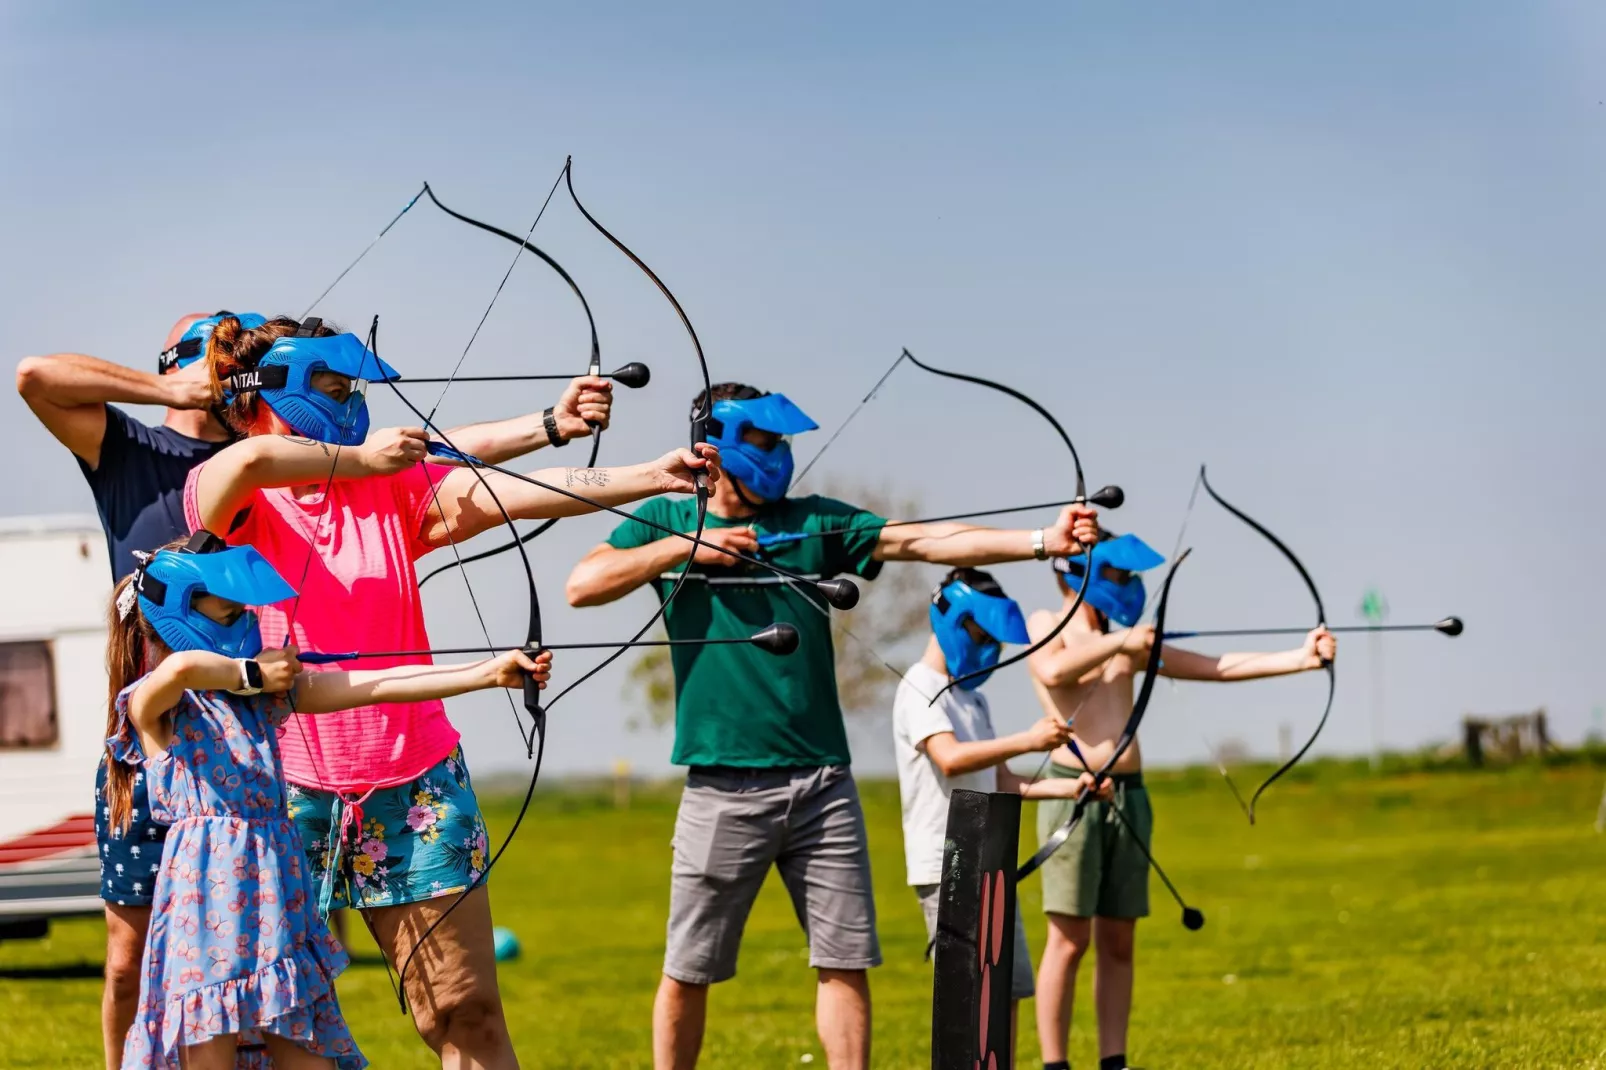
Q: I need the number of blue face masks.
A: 6